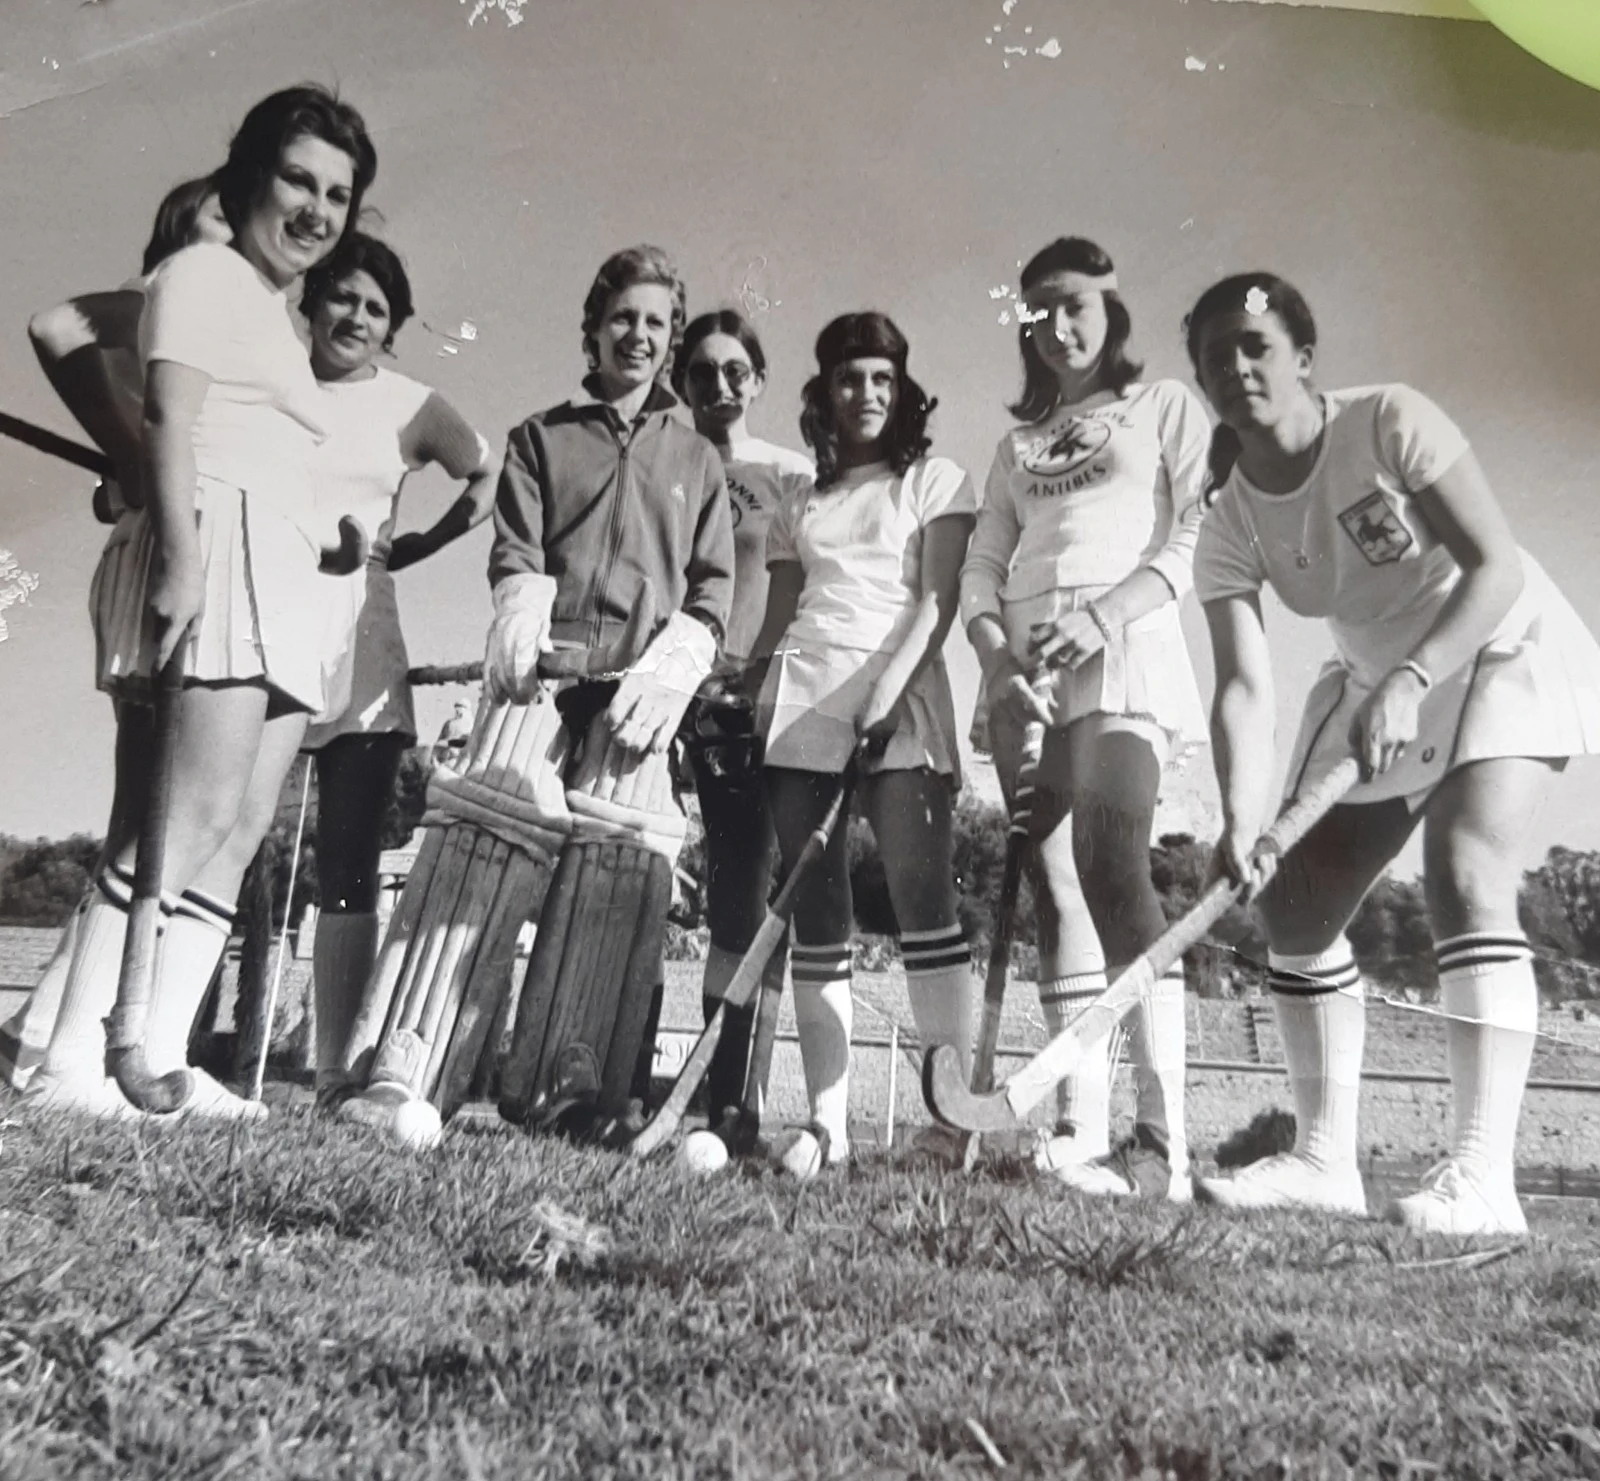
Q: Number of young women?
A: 8